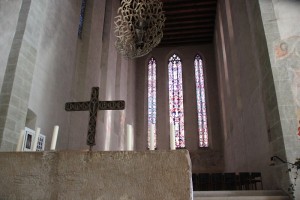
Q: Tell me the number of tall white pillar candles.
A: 6